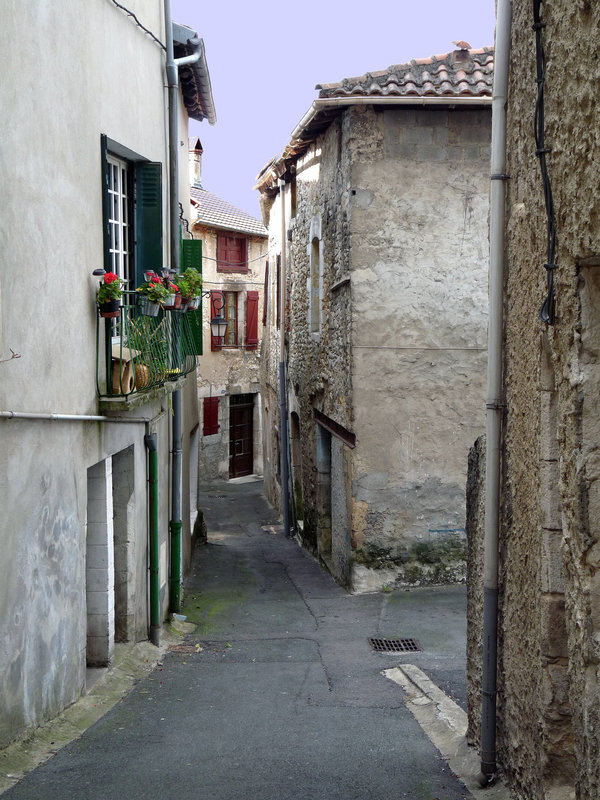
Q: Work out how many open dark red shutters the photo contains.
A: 2